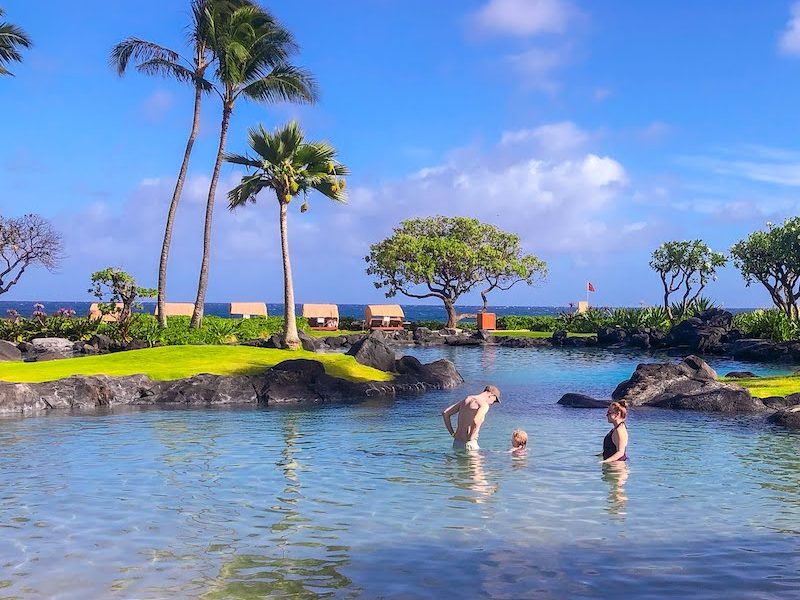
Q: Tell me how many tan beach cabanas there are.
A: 5